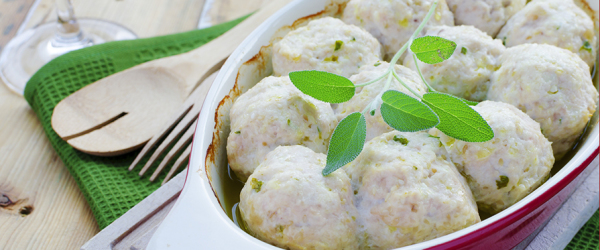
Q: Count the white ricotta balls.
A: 11